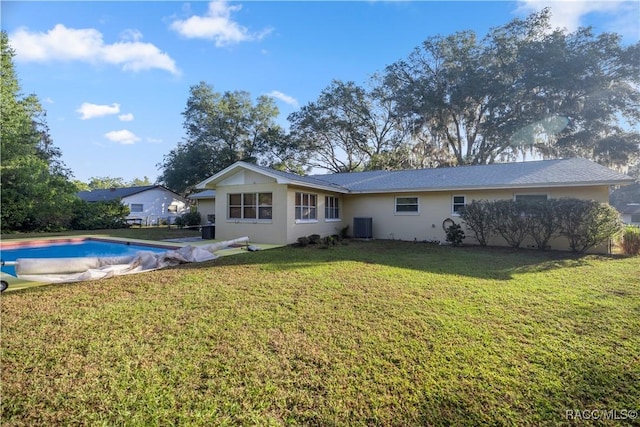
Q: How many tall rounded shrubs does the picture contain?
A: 4